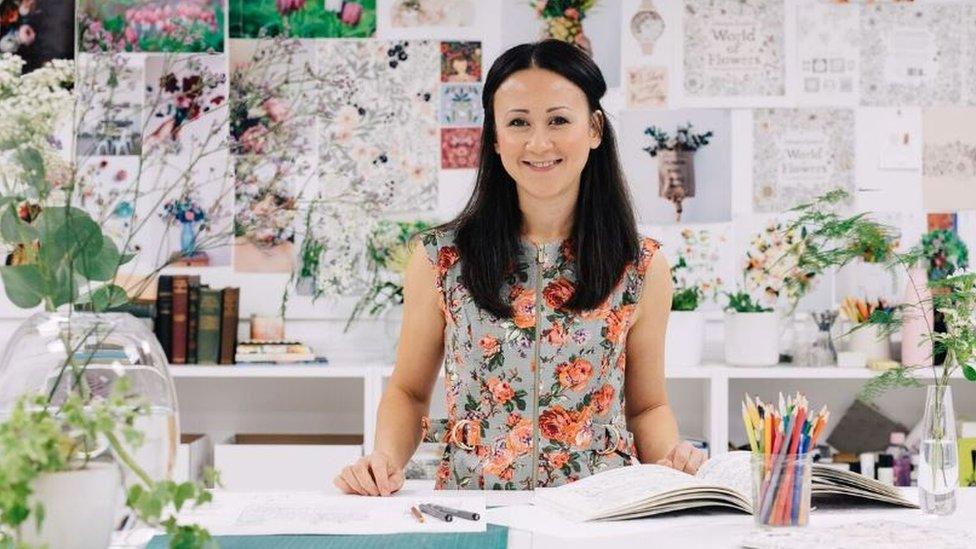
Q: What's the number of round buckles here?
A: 2